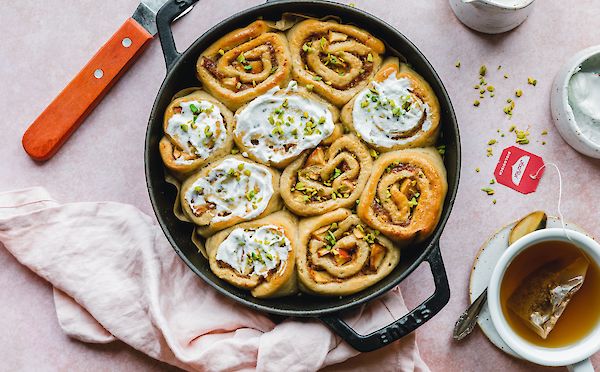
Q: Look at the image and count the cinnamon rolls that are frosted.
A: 5